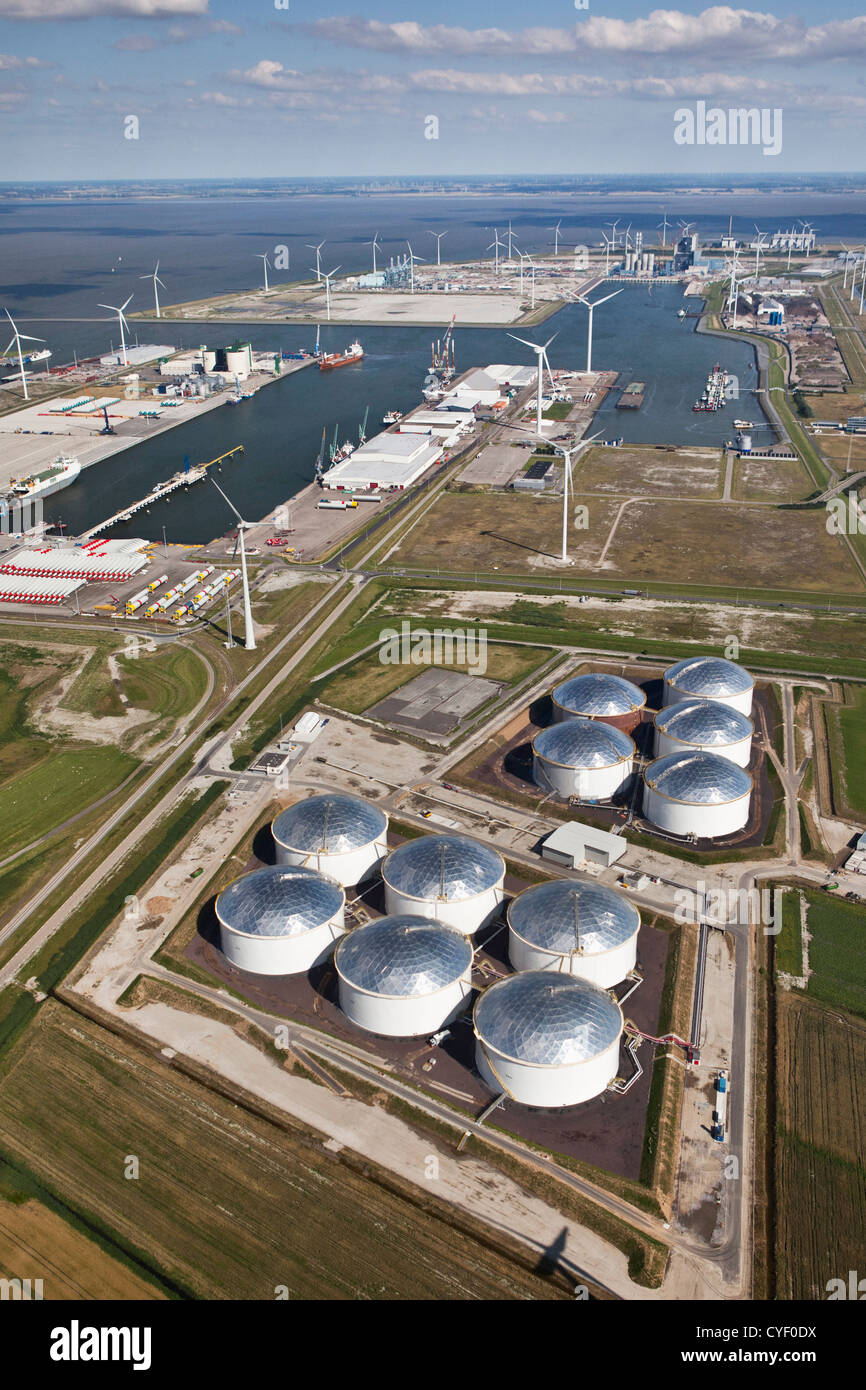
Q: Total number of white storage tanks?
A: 11